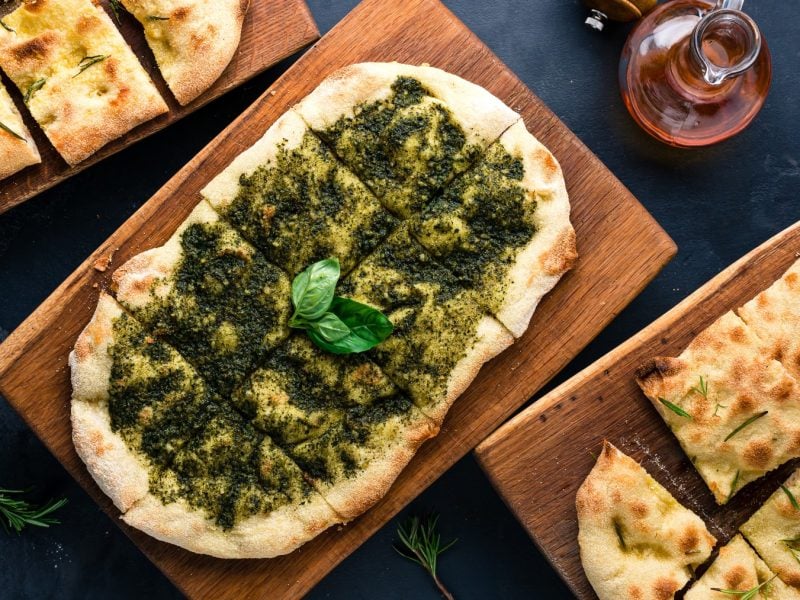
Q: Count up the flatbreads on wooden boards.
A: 3